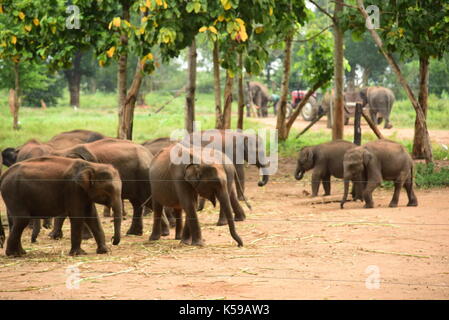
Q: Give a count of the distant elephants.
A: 3